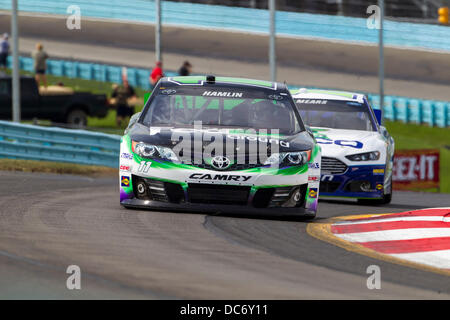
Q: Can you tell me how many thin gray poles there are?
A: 4